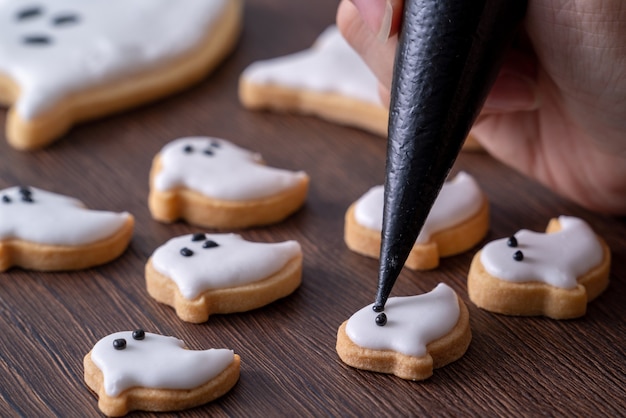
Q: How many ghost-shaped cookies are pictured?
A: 9